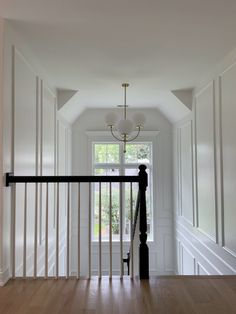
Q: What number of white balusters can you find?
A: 12